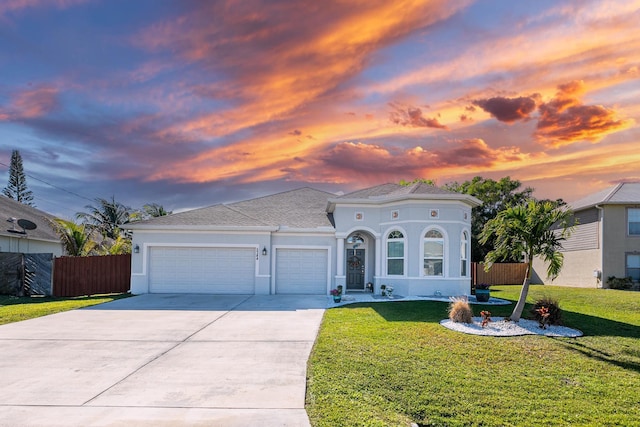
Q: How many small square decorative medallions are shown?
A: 4